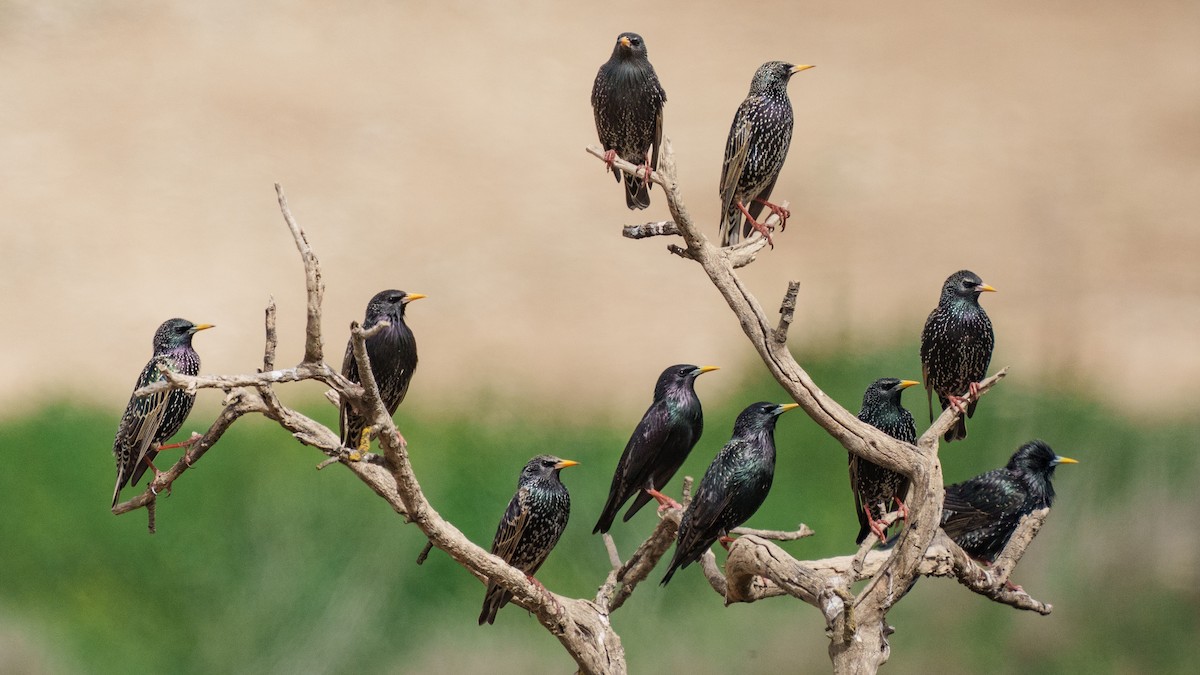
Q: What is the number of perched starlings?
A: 10